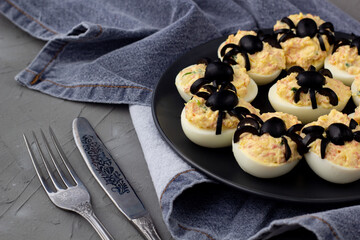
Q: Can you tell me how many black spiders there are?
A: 8